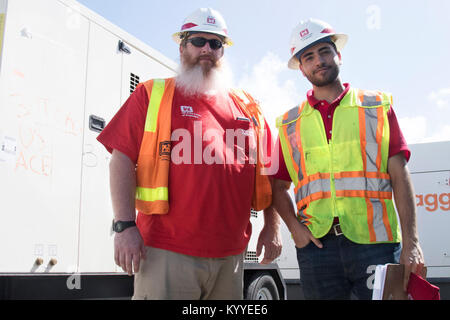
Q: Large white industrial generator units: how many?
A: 2